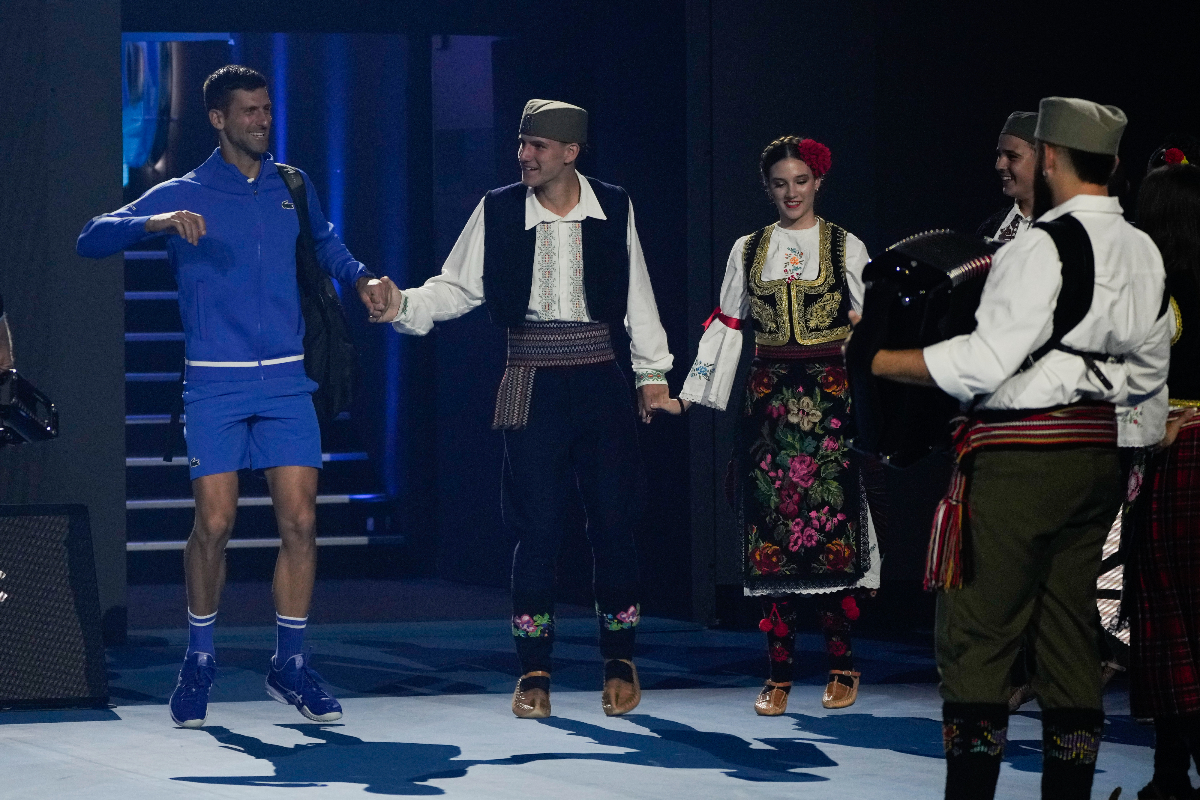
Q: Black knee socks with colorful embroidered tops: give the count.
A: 6